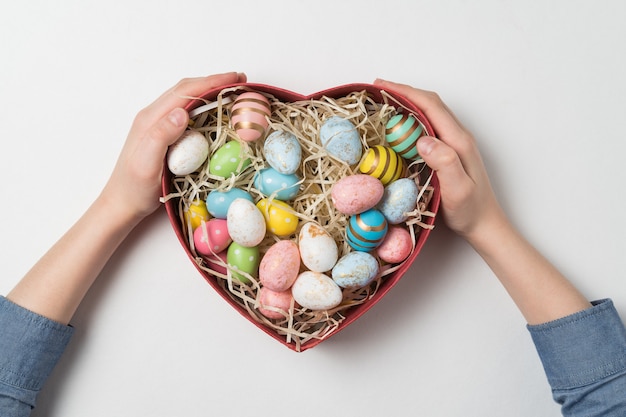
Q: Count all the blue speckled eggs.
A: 4